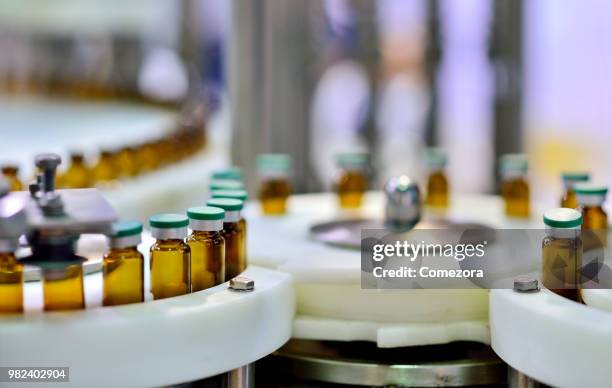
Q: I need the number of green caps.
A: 14